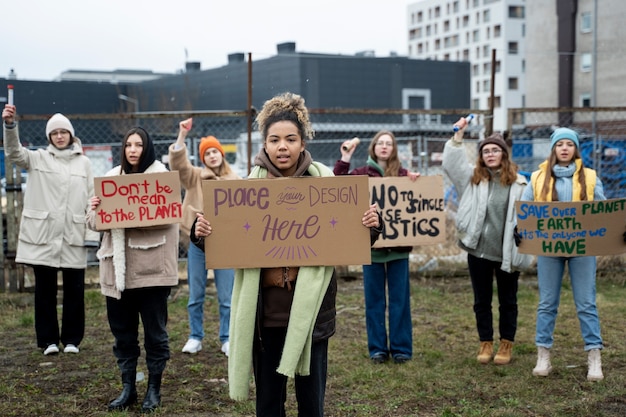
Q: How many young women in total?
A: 7